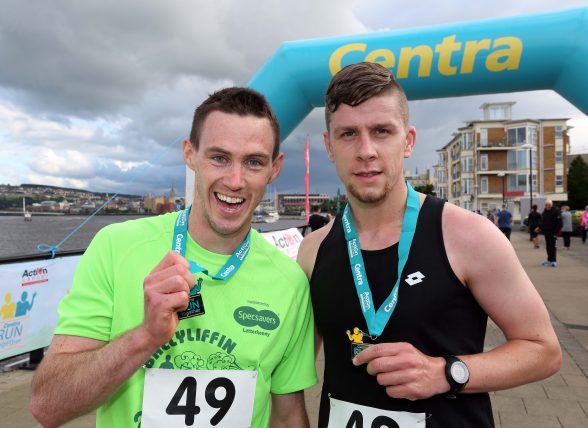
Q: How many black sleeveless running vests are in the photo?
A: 1